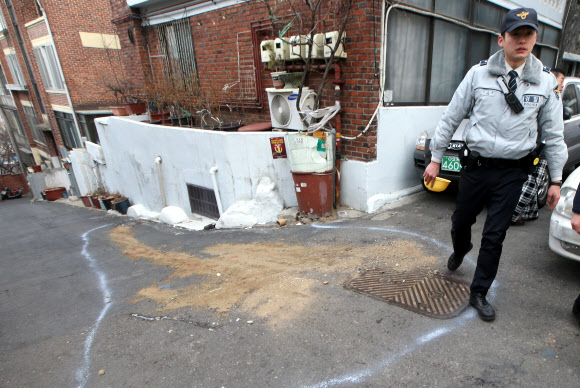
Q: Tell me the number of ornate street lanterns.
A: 0